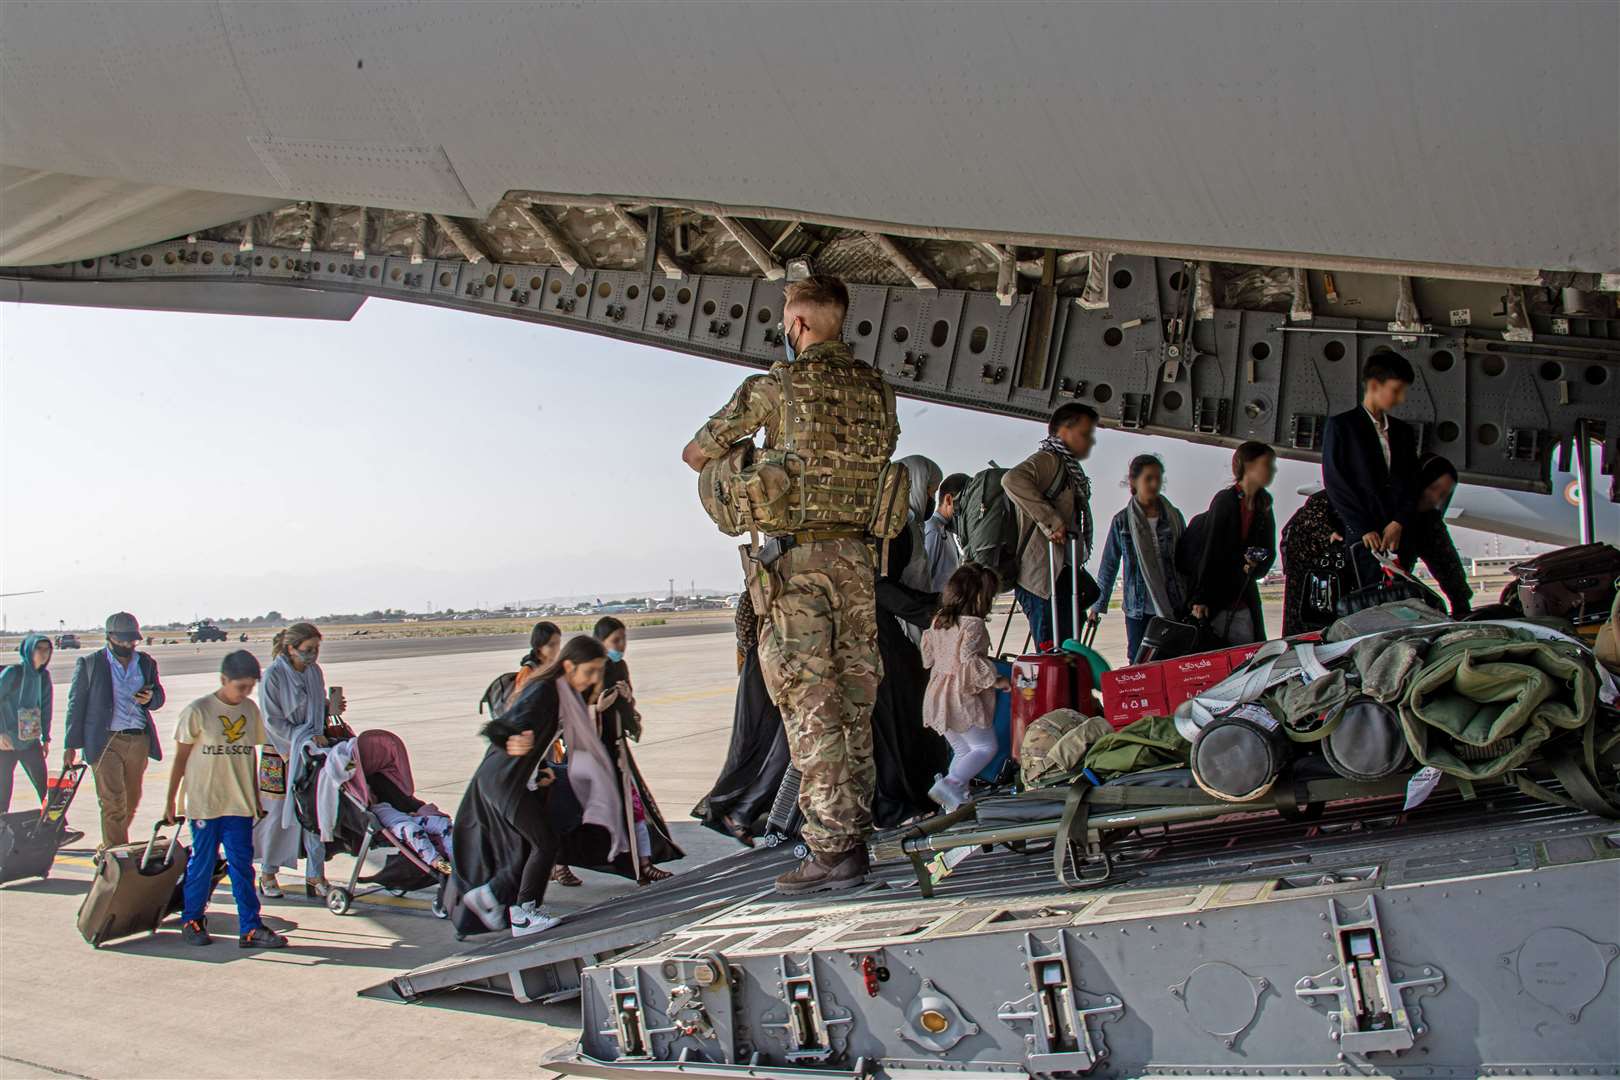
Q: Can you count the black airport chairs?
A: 0